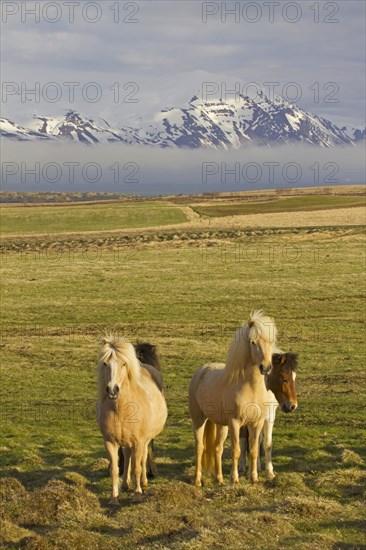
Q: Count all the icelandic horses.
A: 4